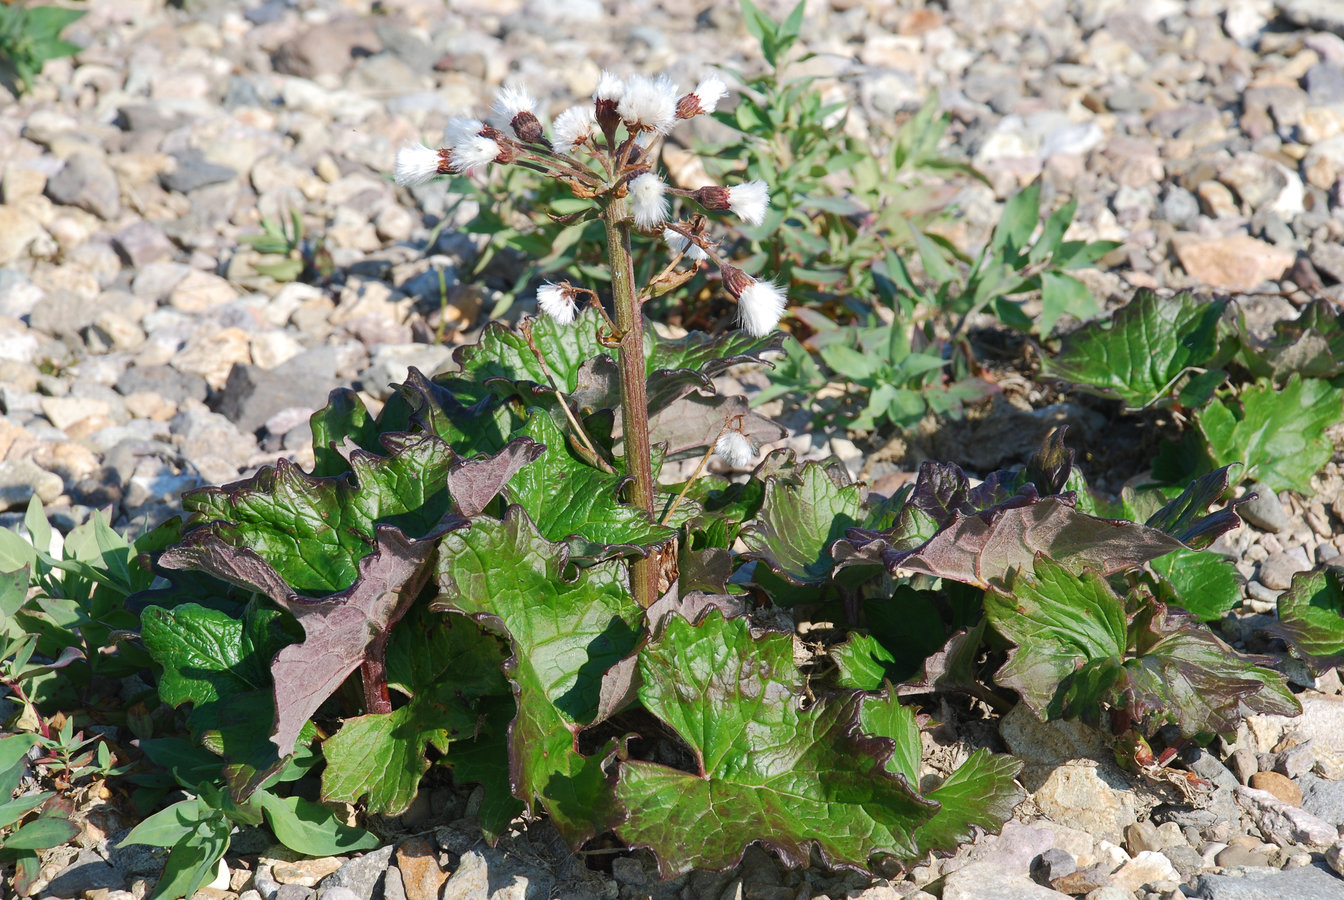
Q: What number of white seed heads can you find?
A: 14